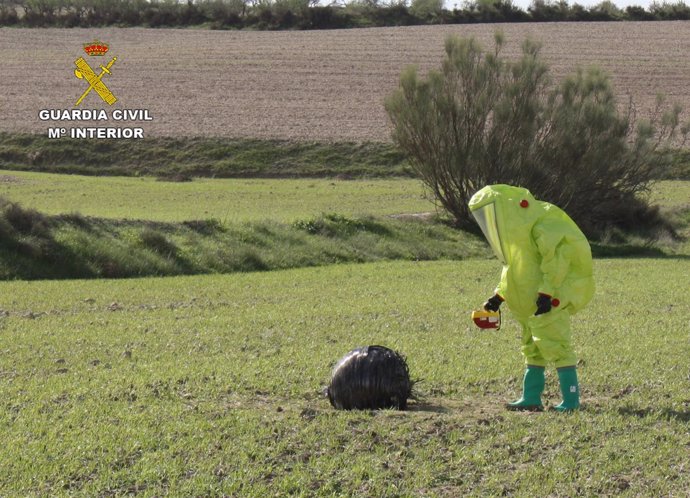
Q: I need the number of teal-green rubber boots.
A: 2